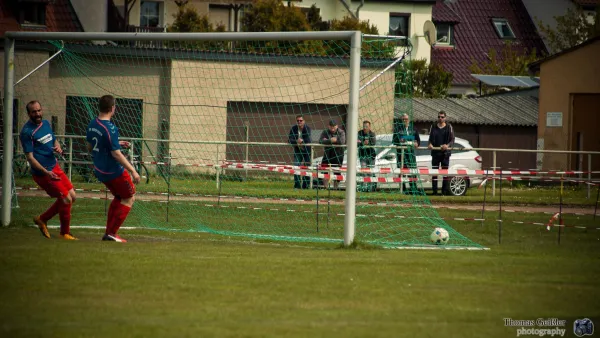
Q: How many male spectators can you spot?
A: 5